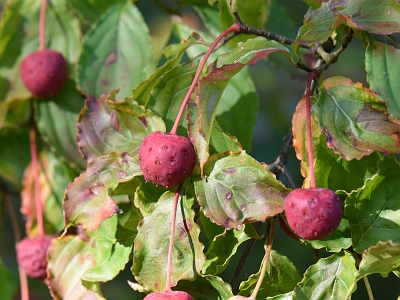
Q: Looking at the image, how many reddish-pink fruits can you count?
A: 5